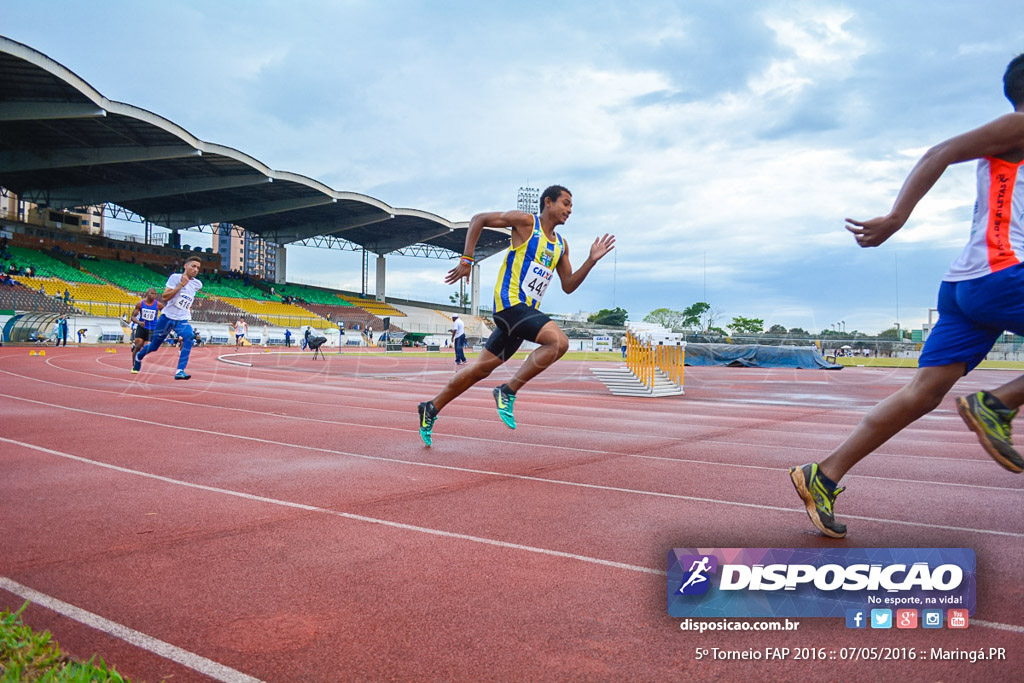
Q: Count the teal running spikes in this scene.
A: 2